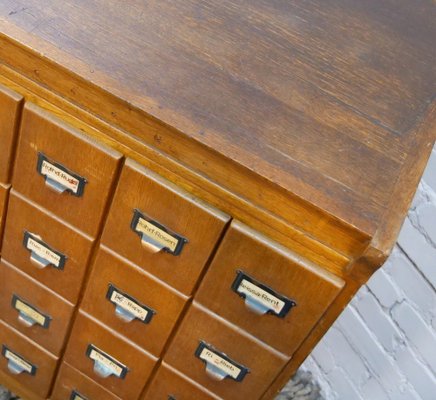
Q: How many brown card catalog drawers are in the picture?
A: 13